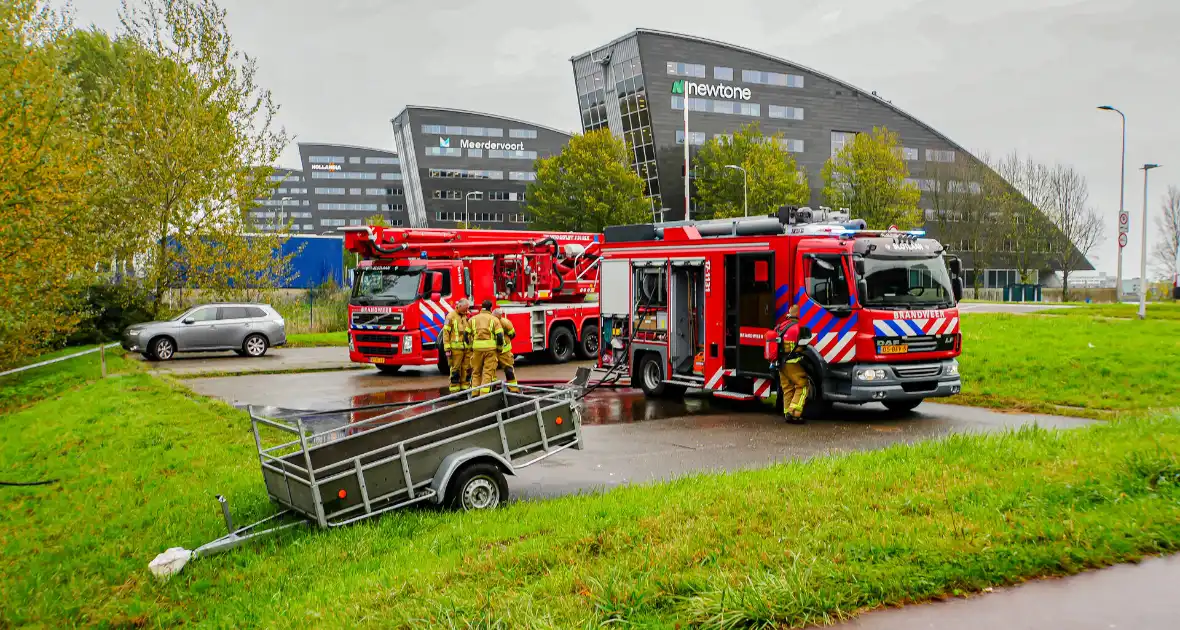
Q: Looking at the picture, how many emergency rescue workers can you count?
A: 4